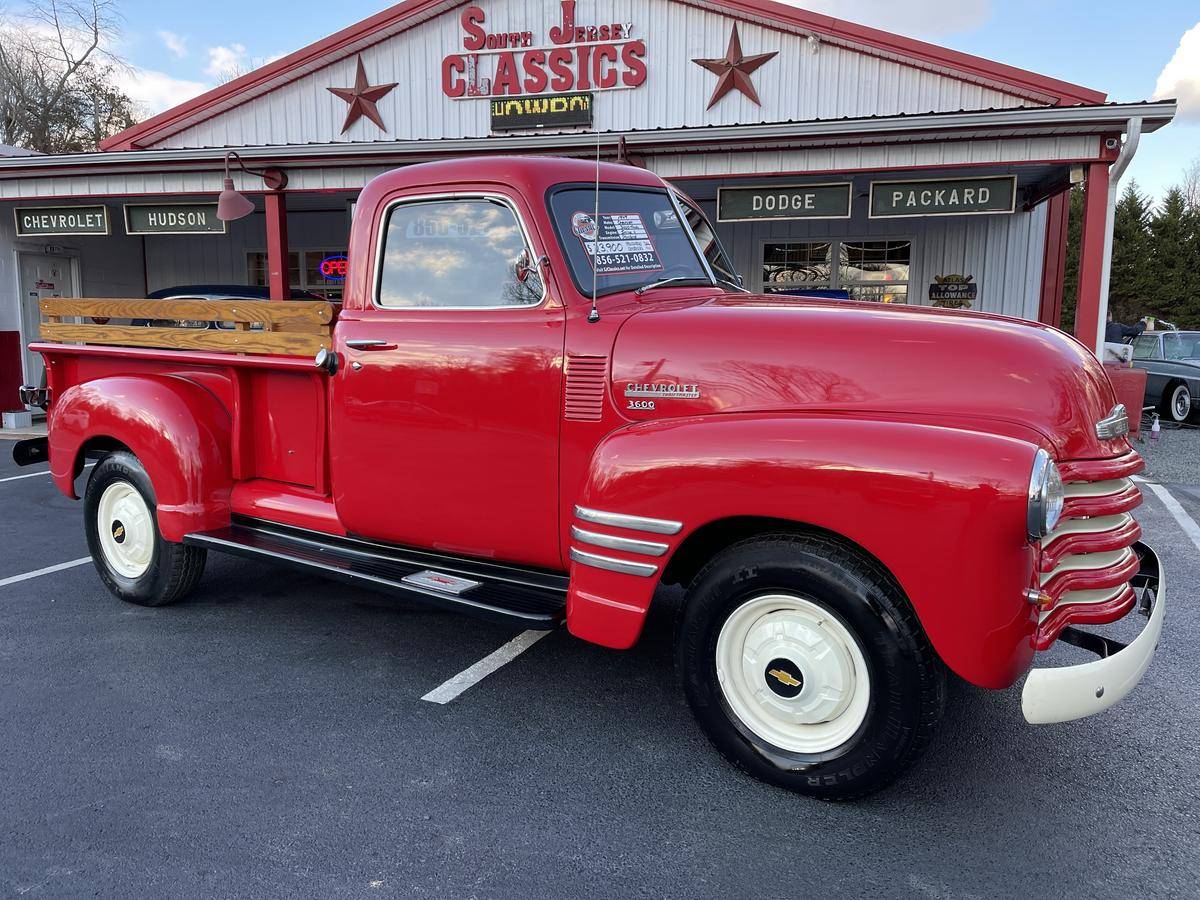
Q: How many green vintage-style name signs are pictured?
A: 4